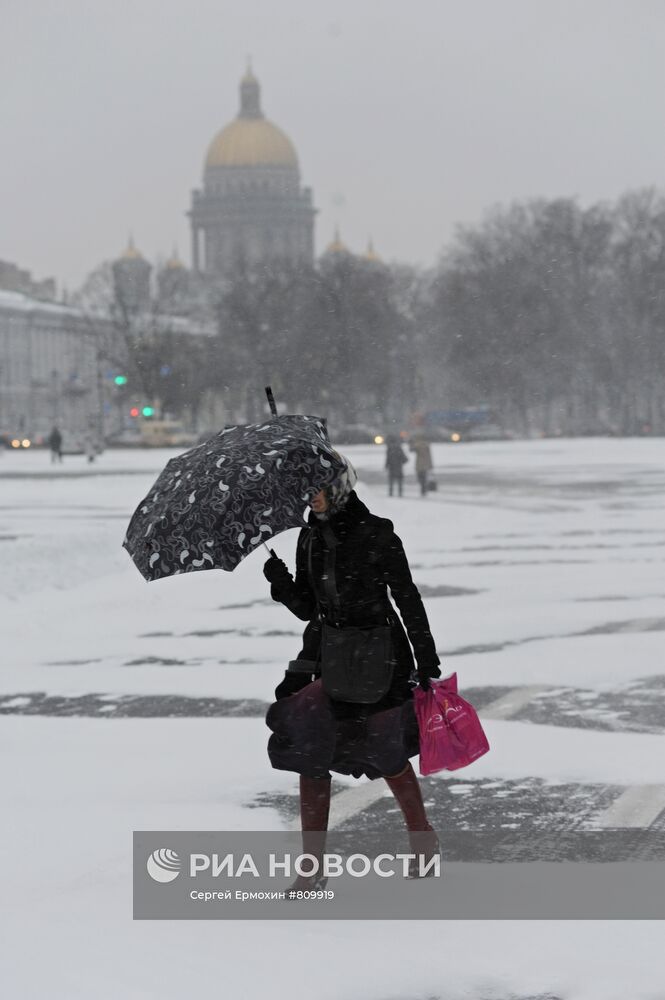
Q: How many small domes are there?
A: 4